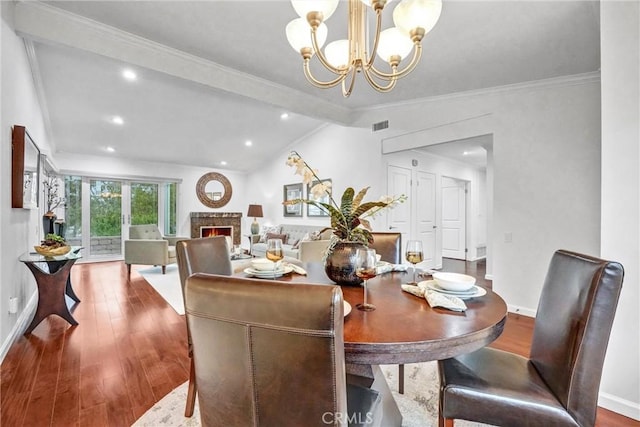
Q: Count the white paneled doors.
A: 3